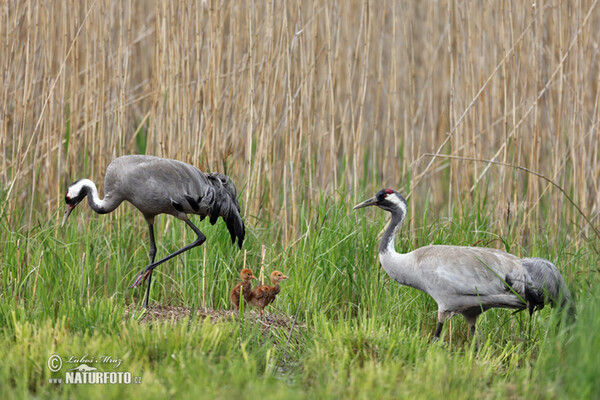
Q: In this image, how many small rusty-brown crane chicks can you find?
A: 2